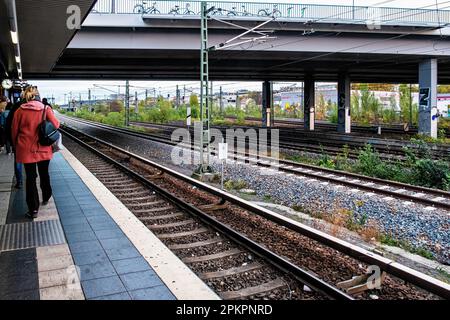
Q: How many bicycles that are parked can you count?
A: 5